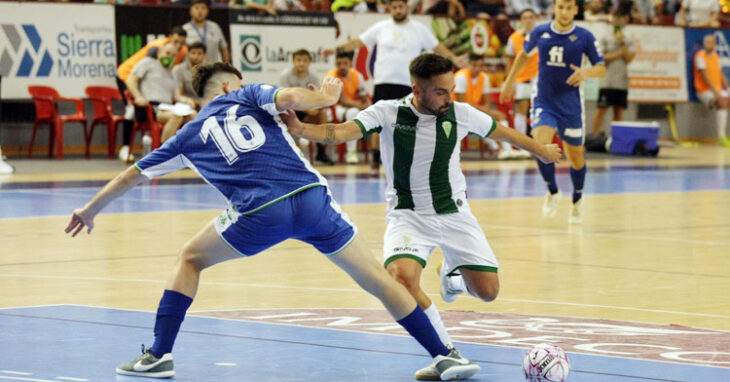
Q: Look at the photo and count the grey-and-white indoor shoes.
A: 2